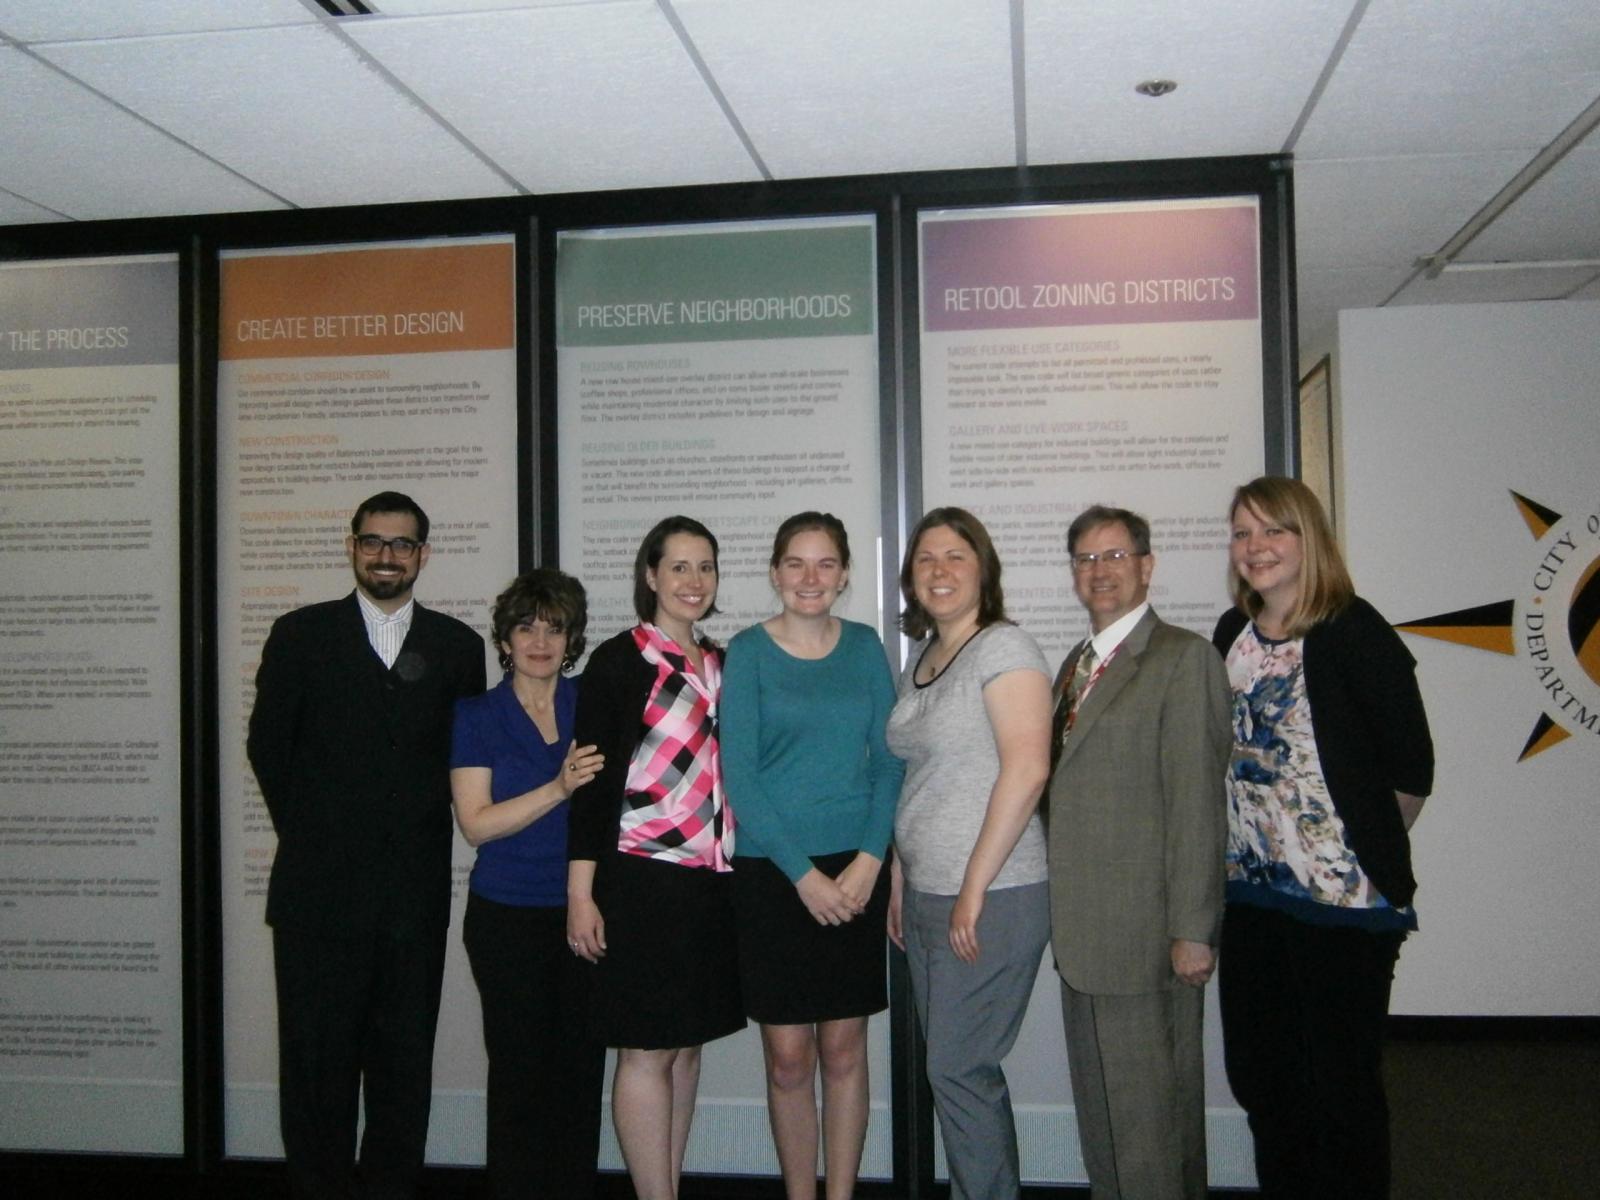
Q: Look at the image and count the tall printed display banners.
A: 4